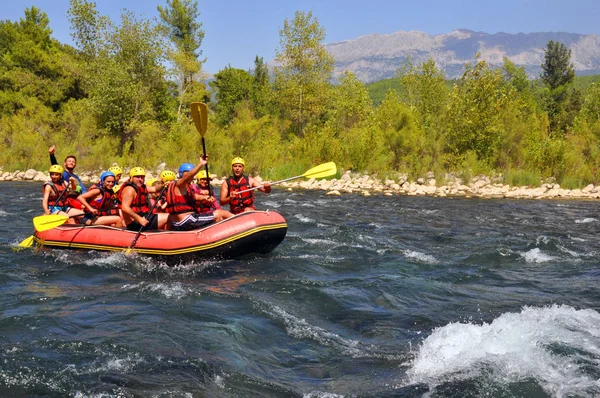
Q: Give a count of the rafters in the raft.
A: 11